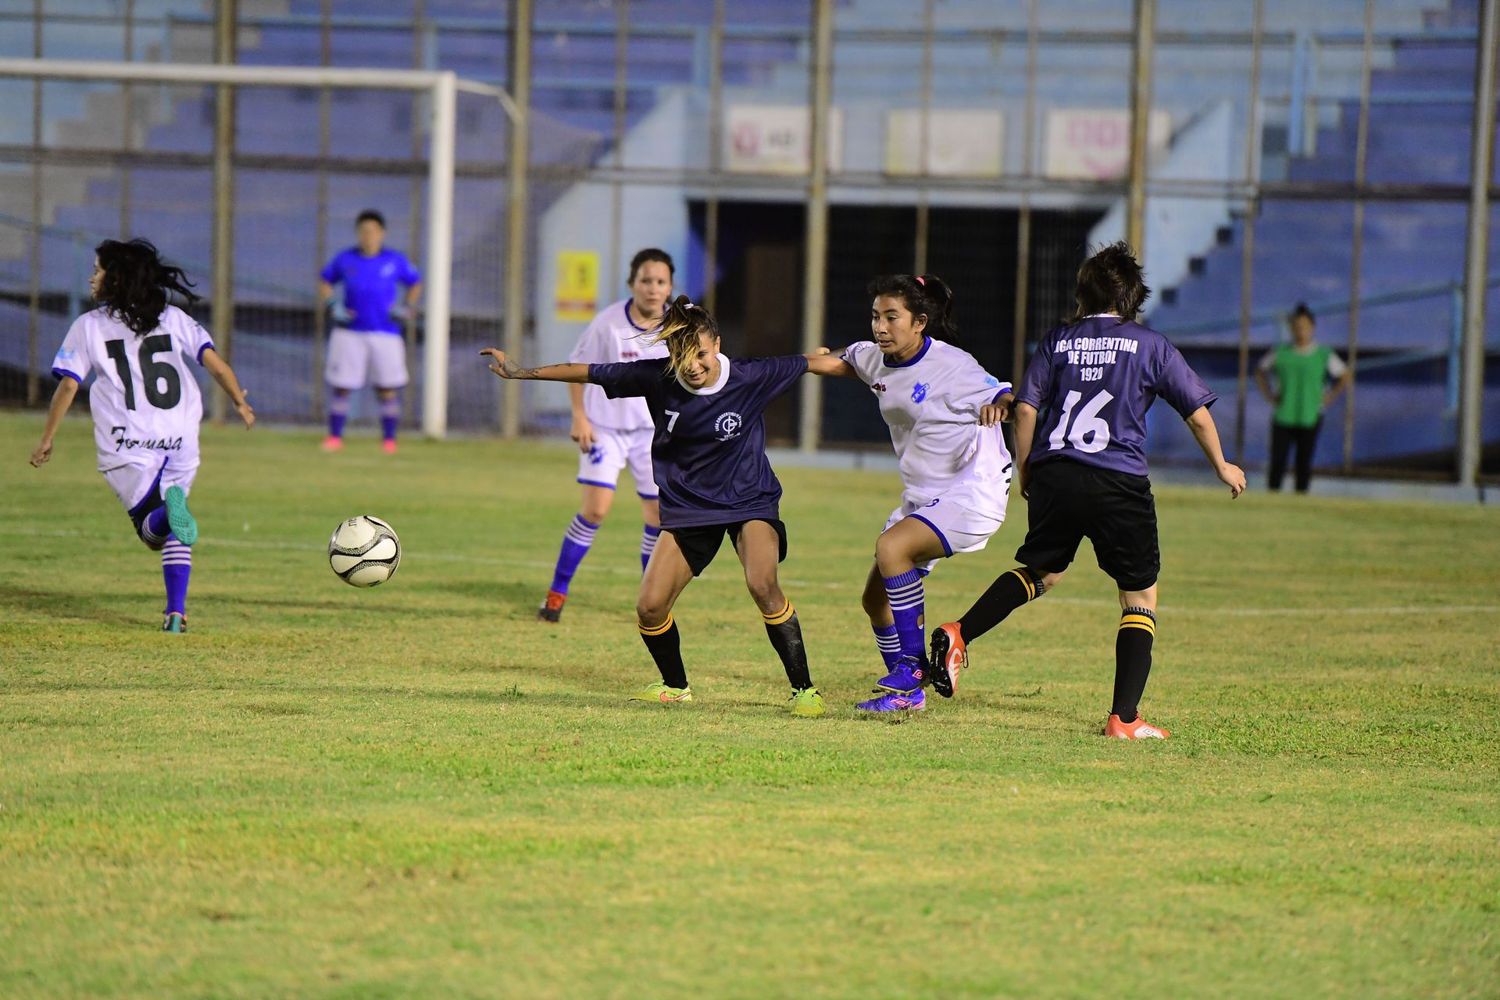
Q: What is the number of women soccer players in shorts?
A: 6